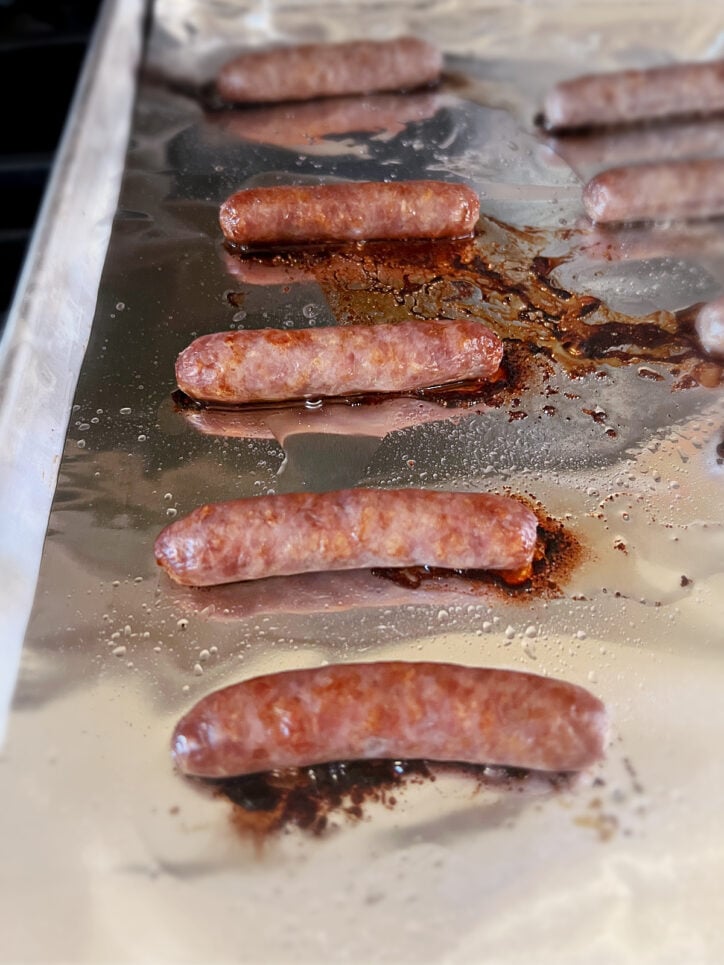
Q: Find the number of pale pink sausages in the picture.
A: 8